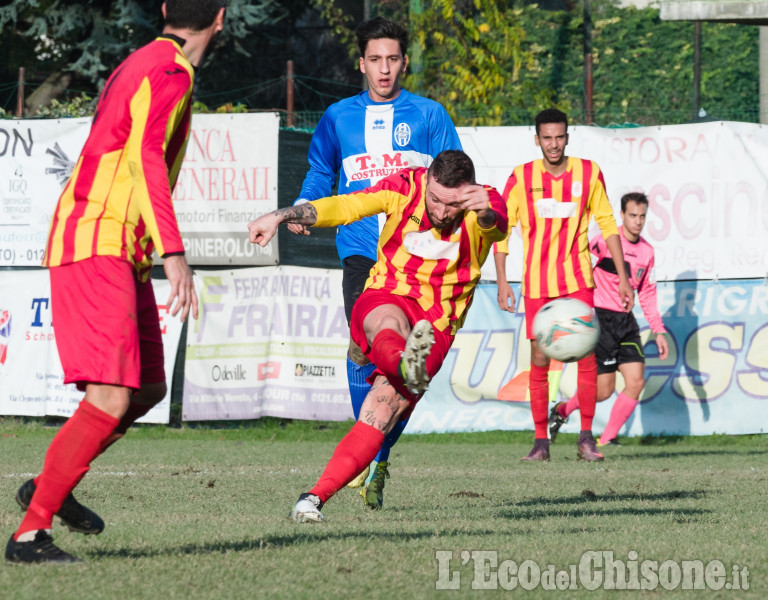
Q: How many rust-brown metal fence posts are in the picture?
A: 3